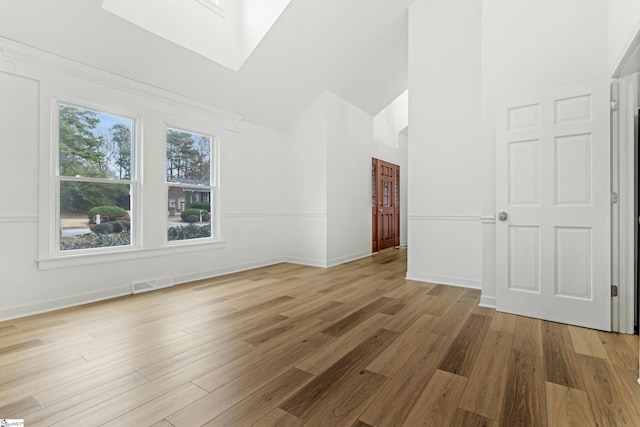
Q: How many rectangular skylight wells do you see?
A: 1